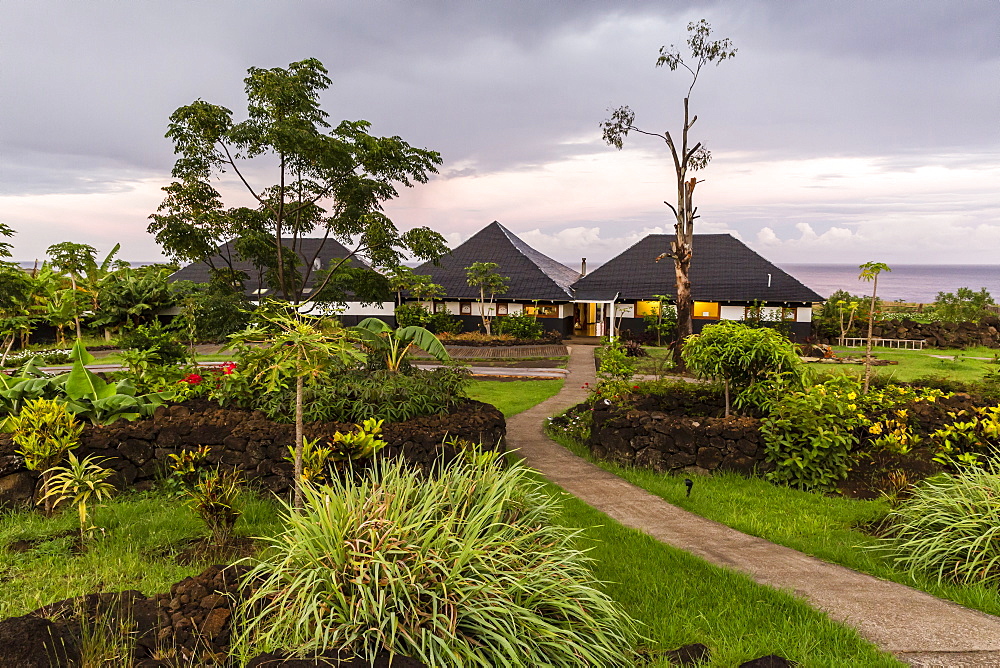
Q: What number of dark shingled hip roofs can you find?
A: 3